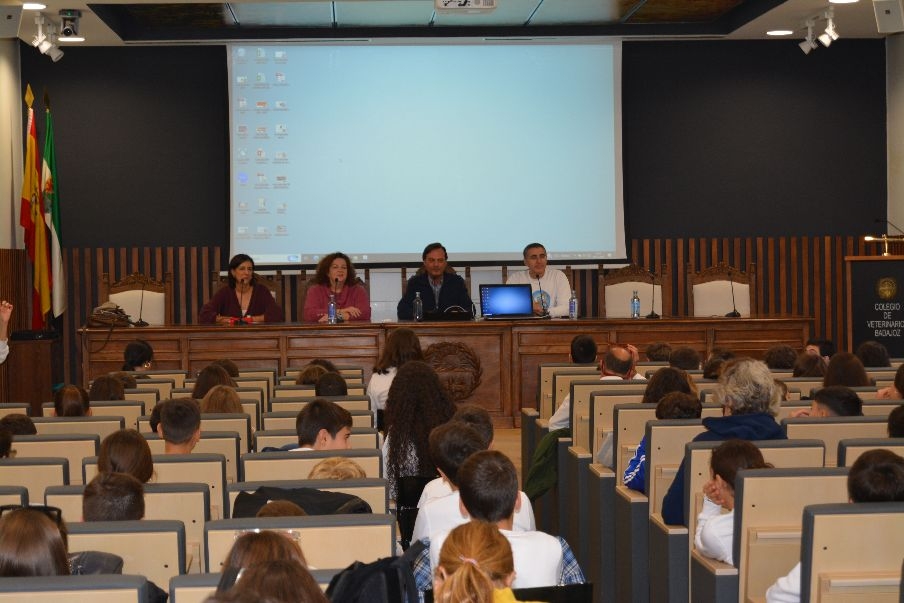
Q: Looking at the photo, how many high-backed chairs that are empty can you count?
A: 3